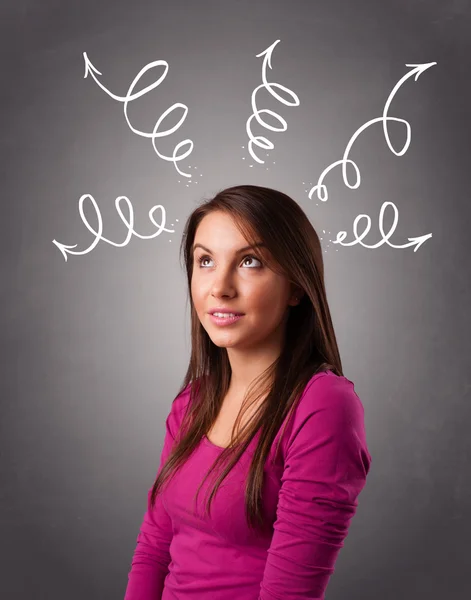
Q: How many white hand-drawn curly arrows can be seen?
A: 5